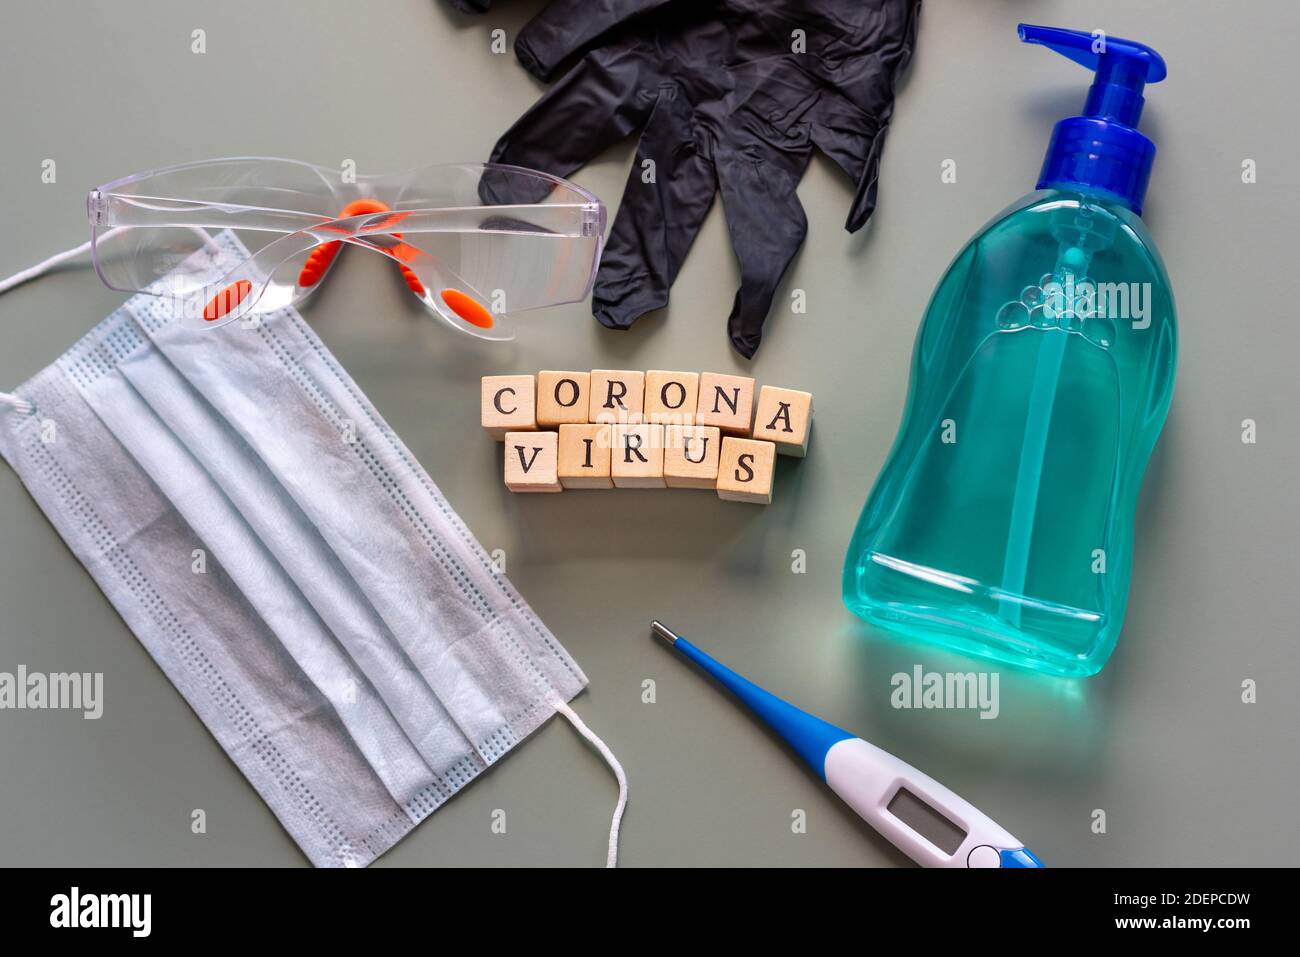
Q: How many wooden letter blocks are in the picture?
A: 11